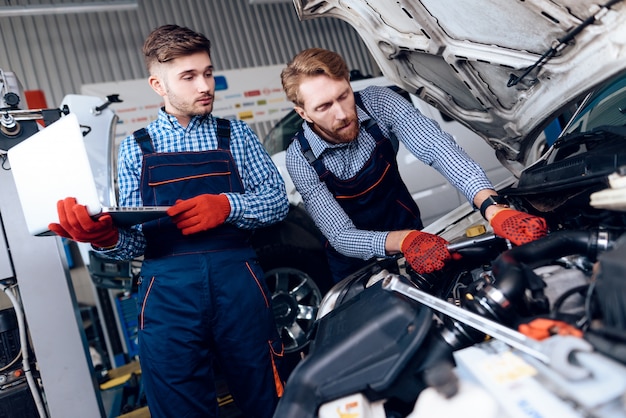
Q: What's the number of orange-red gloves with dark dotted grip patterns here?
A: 2